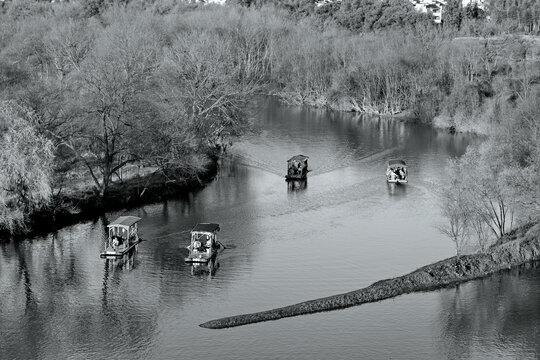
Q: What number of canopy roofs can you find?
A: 4